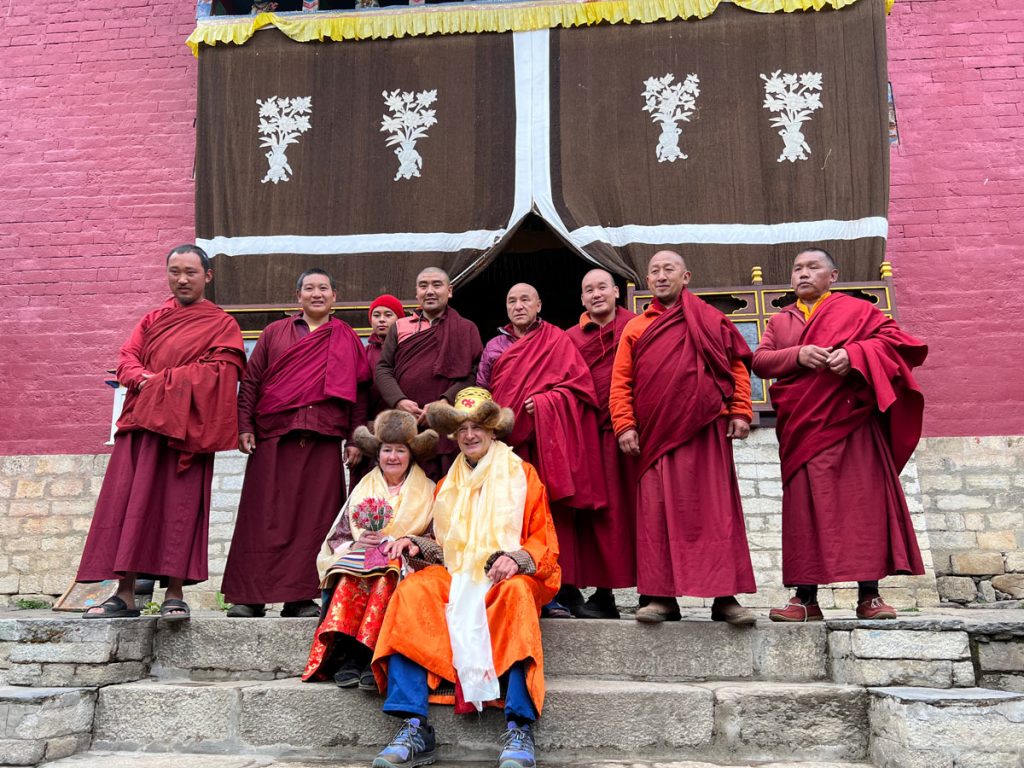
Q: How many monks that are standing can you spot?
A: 8